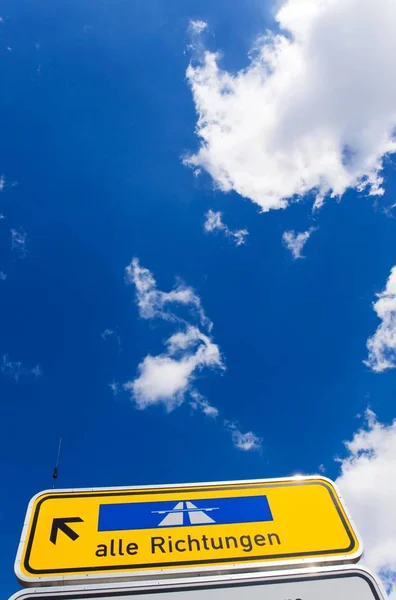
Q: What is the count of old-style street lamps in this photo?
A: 0